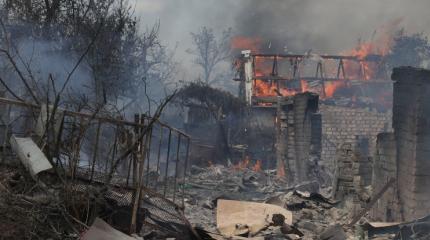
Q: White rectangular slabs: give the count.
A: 1